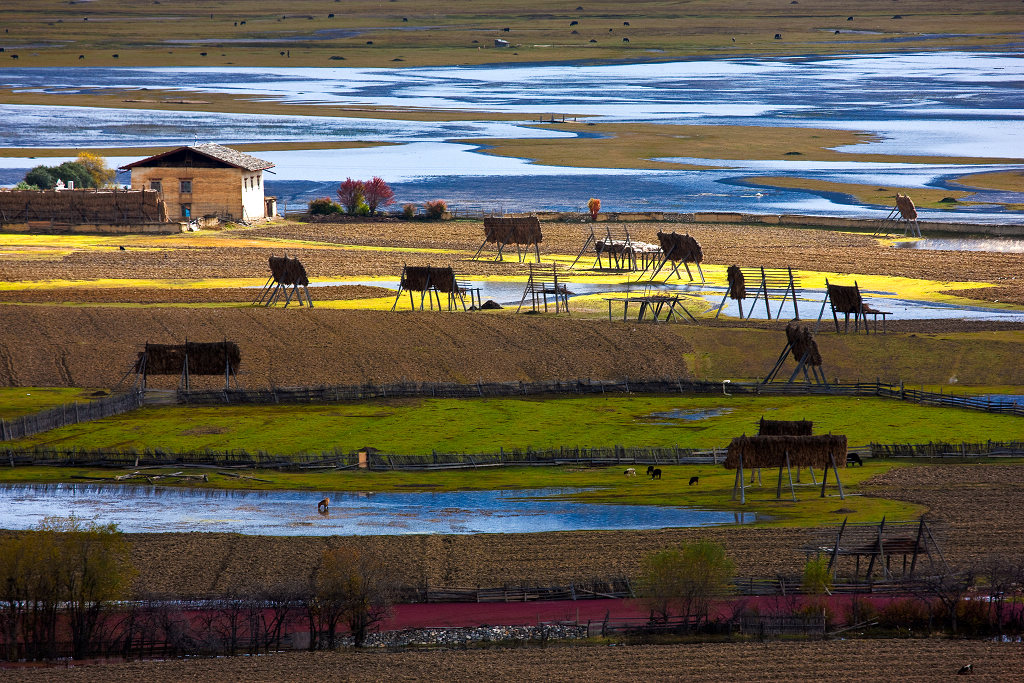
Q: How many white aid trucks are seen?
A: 0